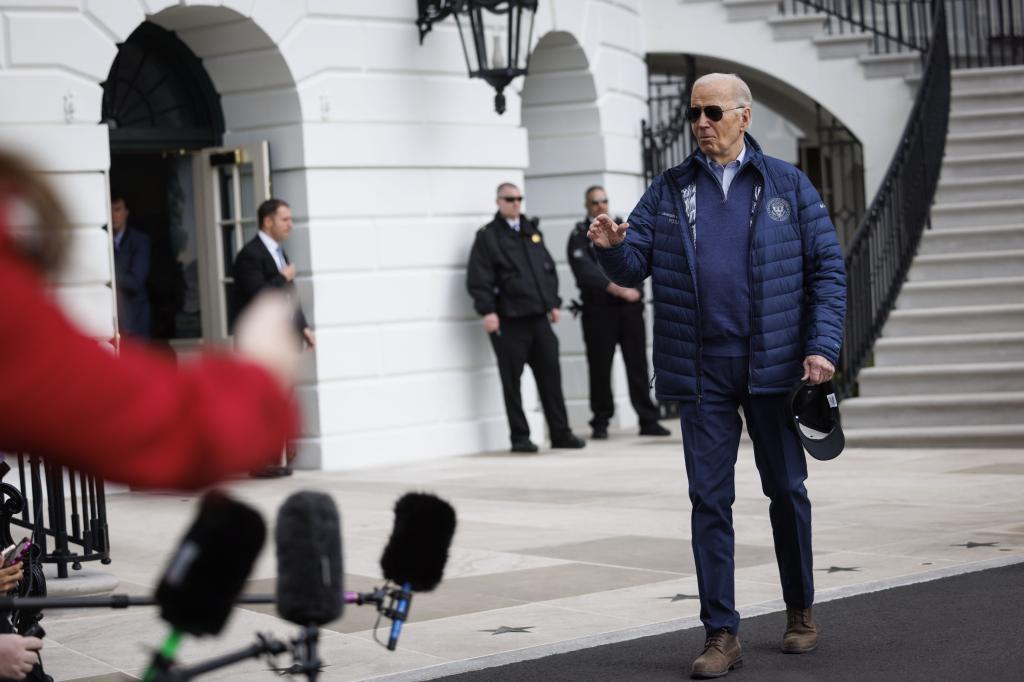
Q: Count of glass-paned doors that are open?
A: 1